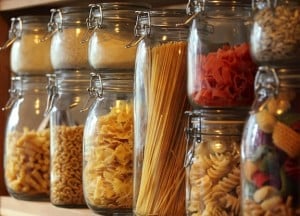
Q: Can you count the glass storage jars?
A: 11